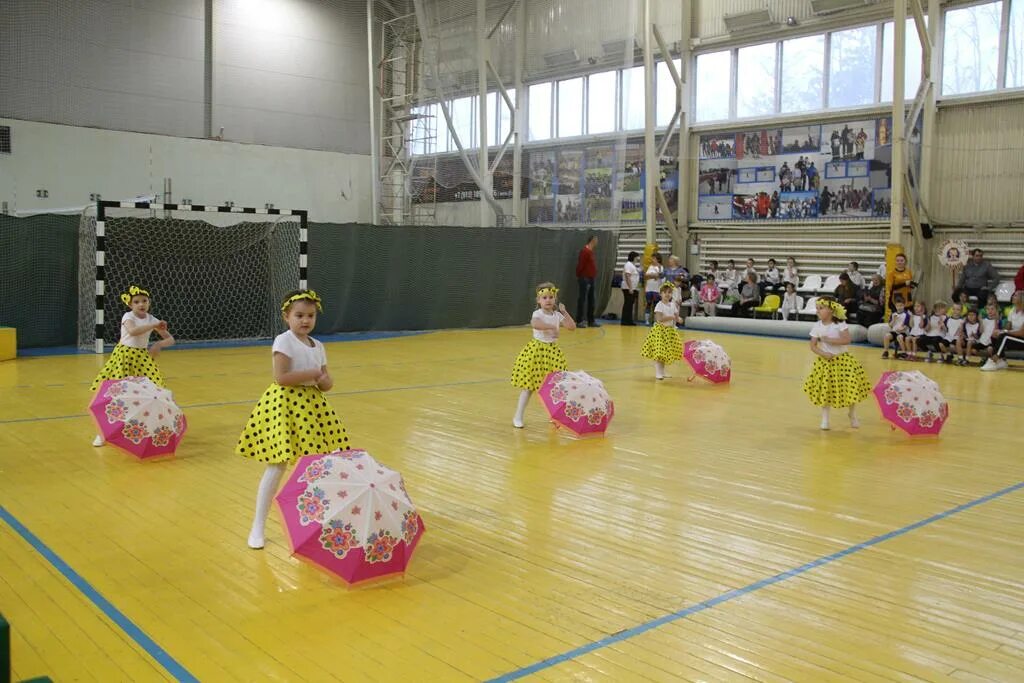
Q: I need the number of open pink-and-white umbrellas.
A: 5